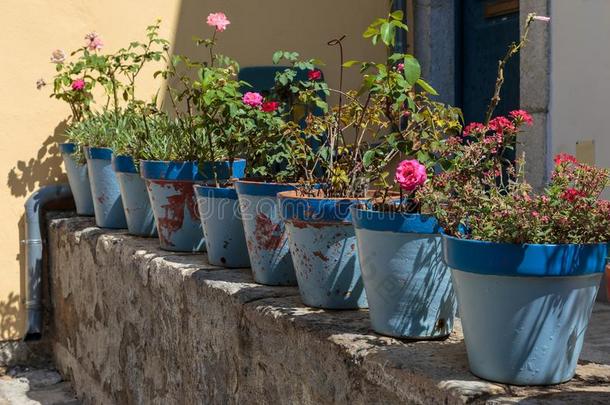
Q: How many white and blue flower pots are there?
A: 9